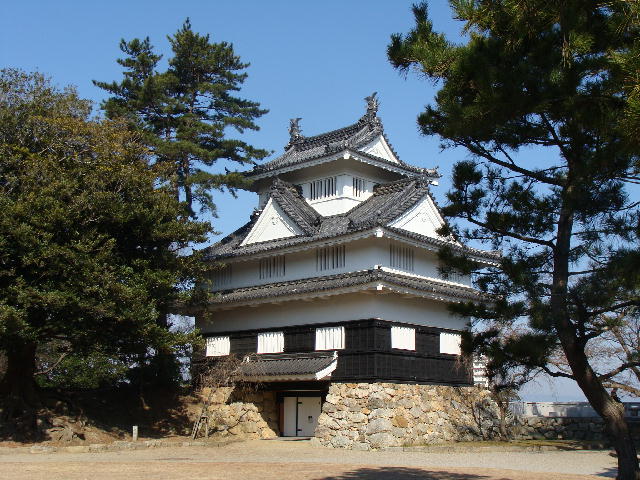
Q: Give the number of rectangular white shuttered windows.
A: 5